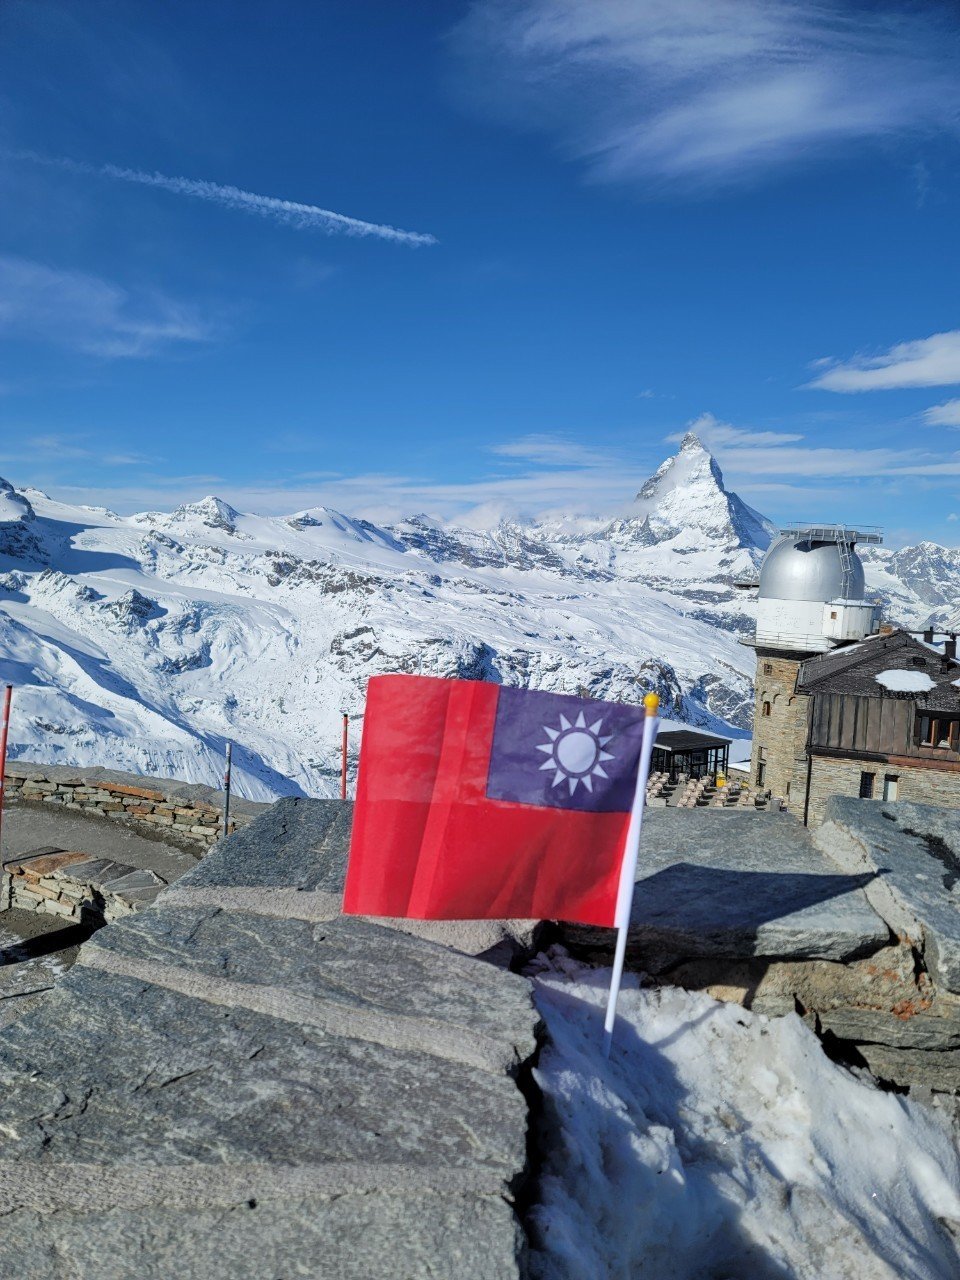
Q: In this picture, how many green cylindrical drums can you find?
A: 0